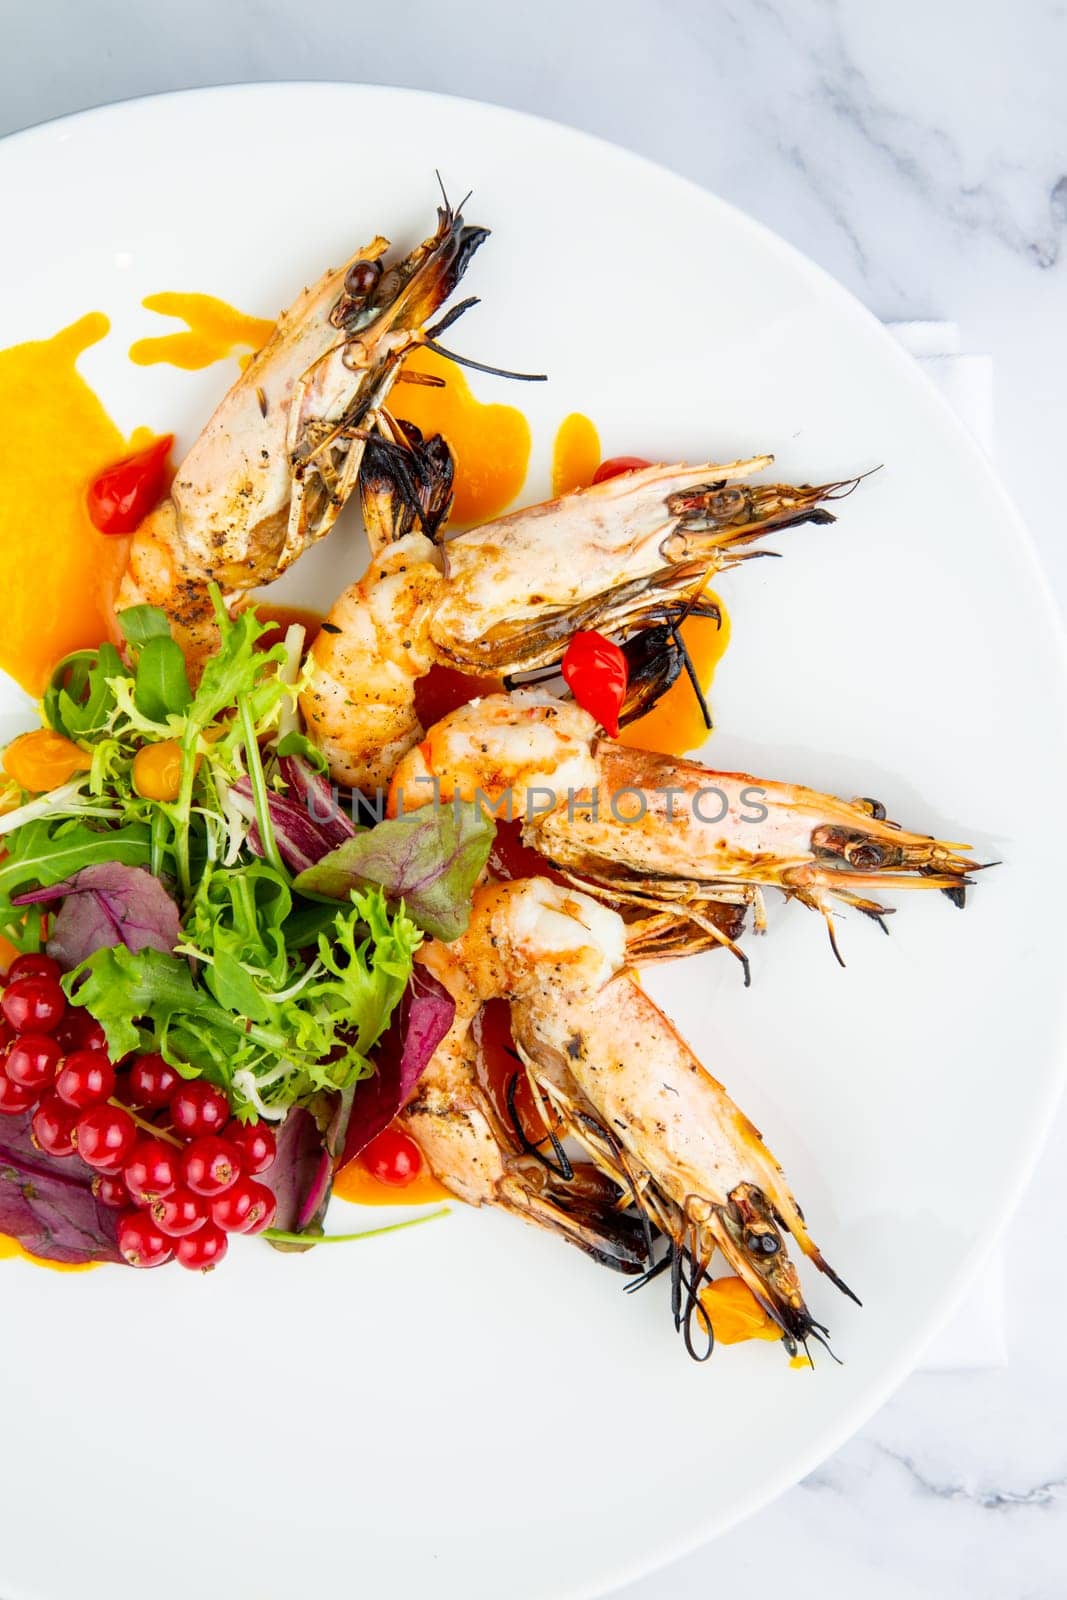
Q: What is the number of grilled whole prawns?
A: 4